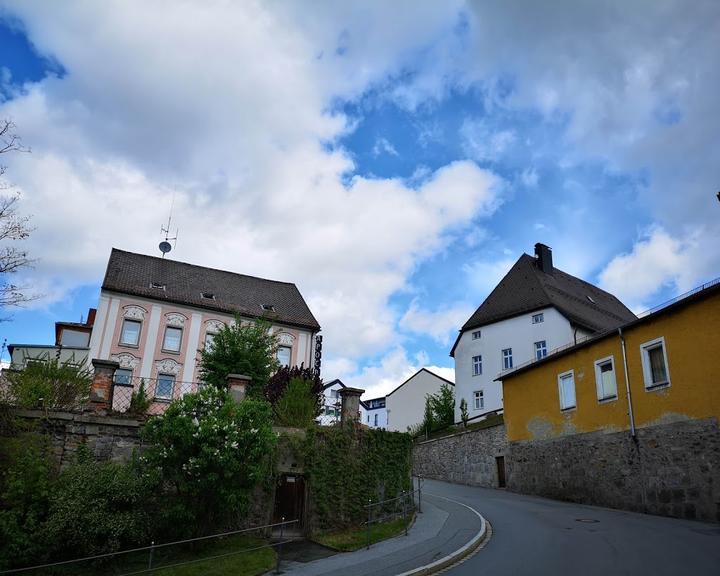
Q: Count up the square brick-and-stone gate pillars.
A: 3